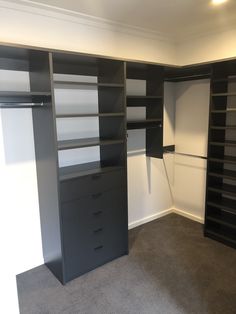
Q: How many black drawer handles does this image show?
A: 5